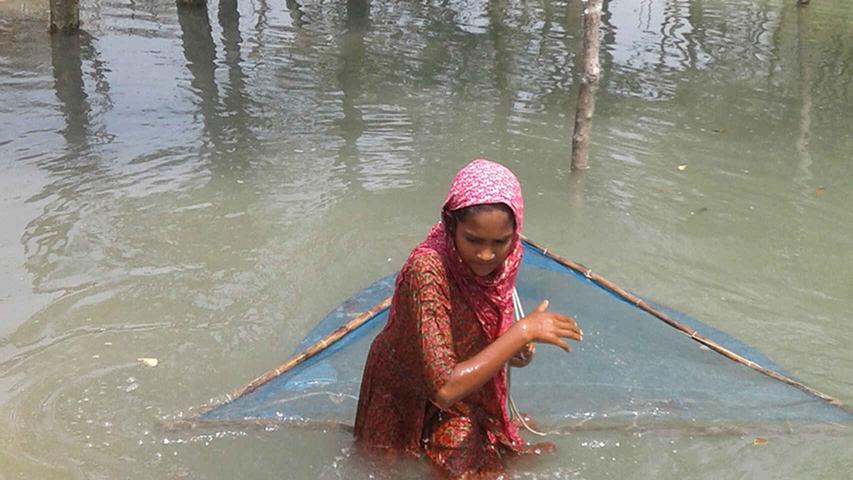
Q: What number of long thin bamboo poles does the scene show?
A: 2